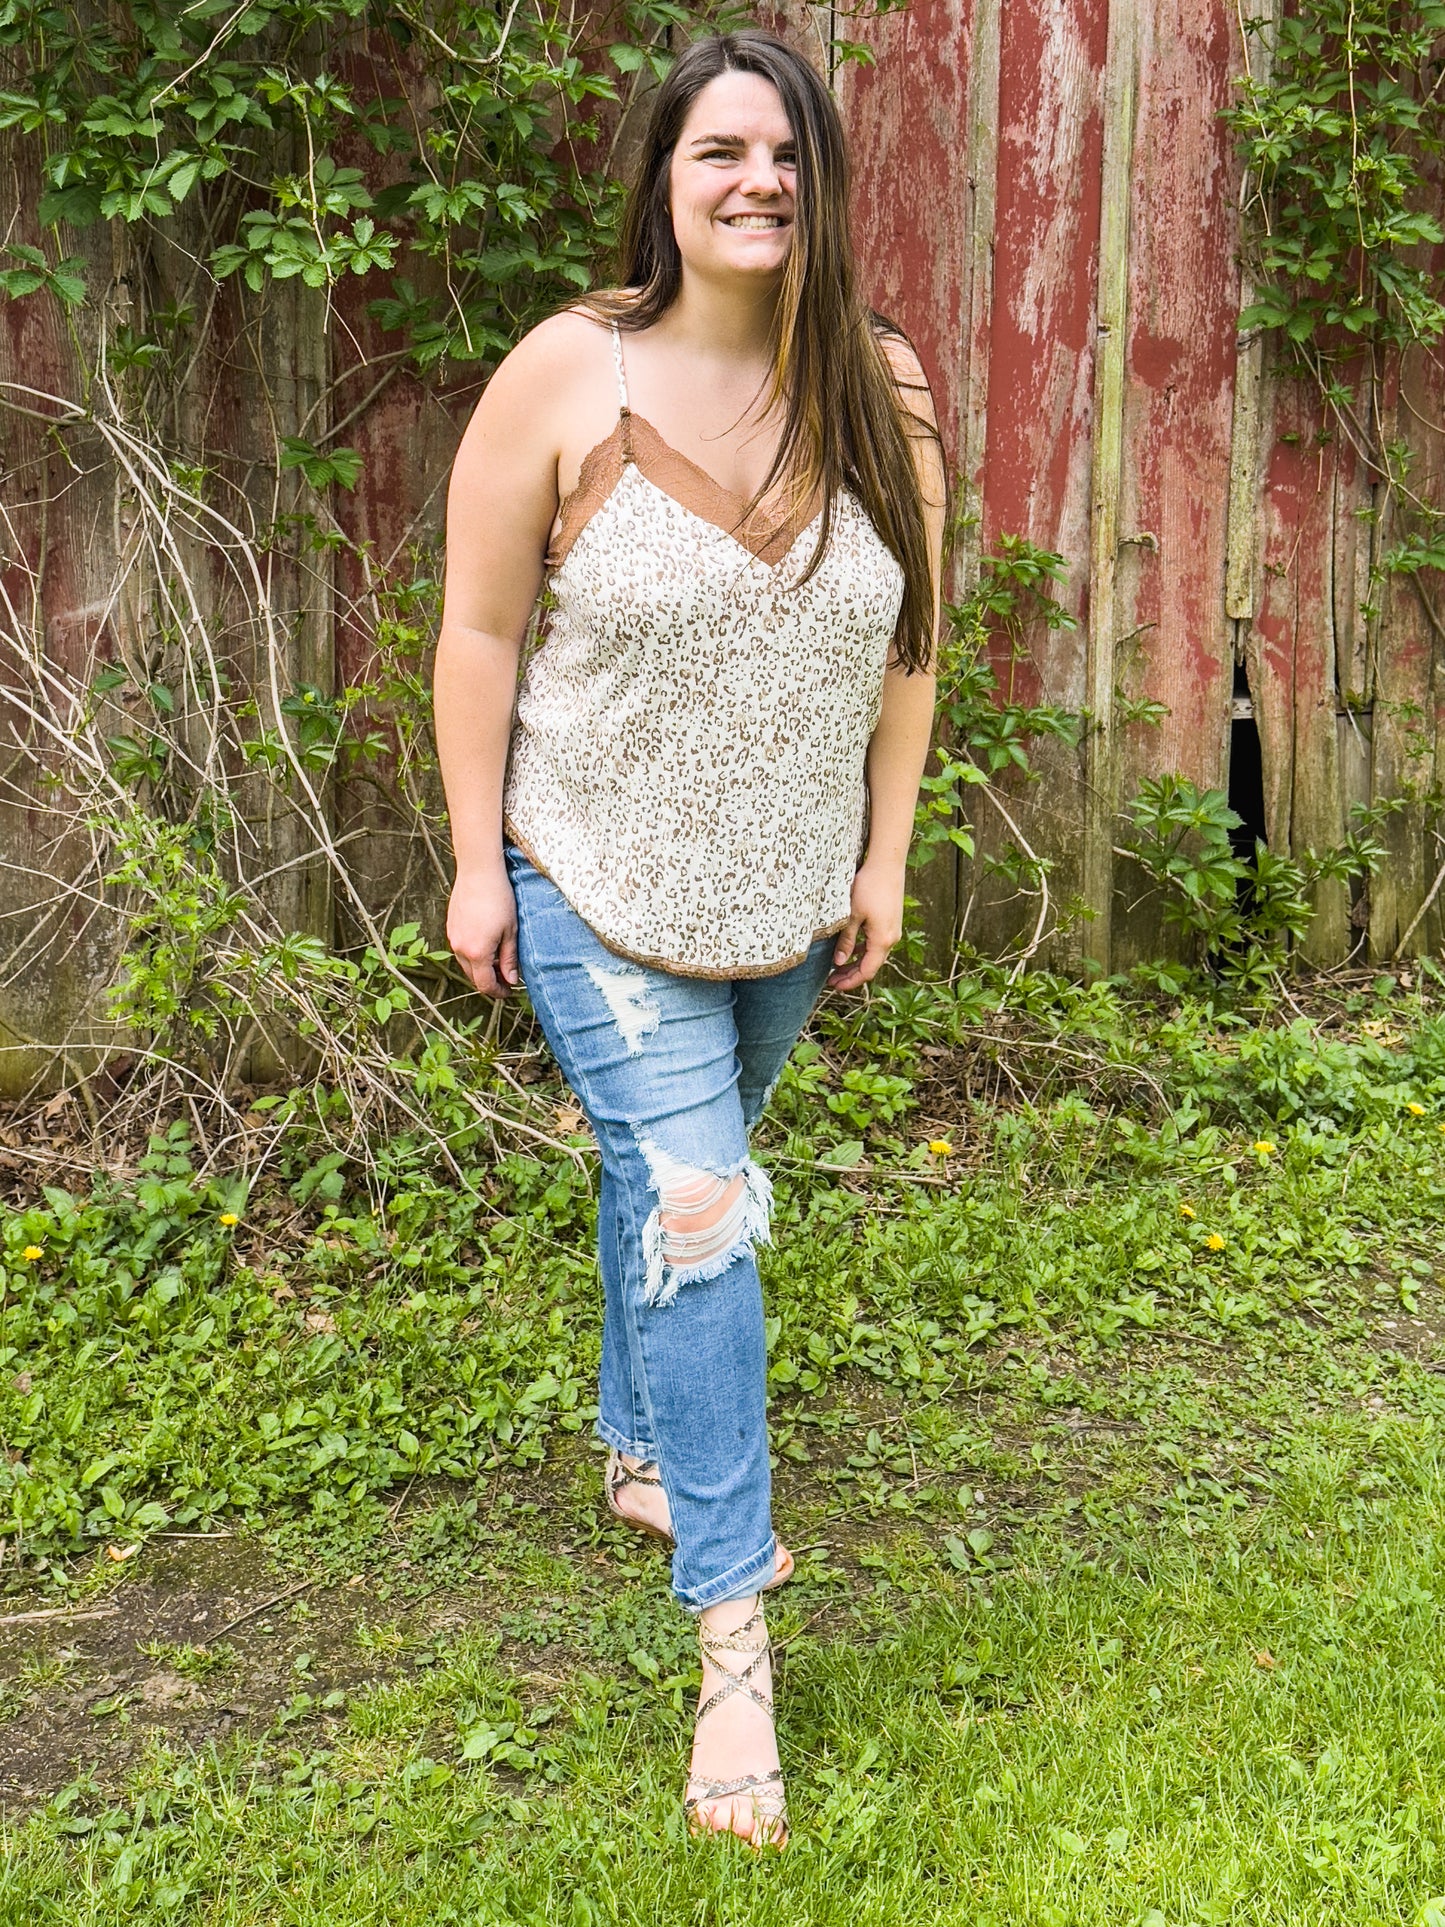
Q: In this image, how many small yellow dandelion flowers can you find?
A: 7